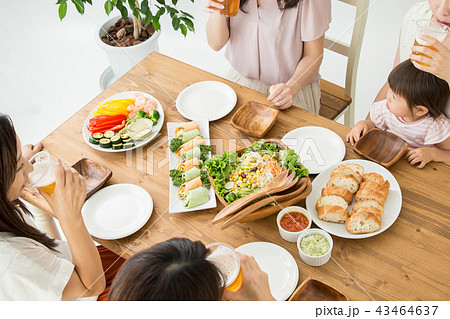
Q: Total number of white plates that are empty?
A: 4